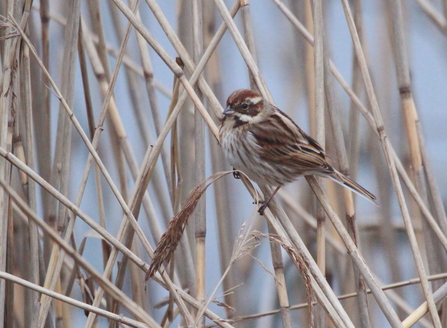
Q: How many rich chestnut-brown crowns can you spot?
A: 1